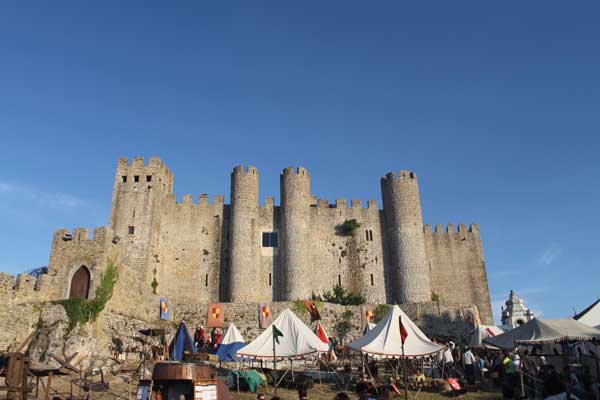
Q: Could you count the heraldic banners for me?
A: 5